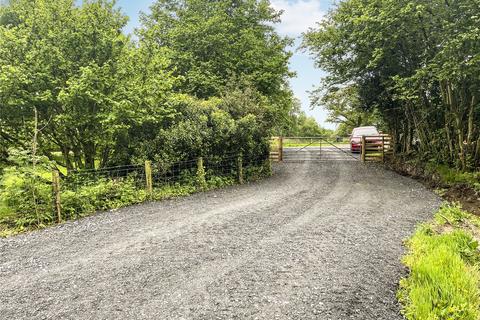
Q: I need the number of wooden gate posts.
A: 2